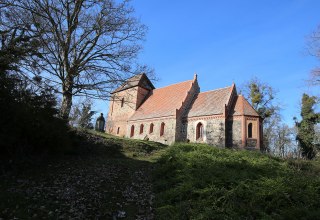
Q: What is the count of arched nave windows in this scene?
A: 4